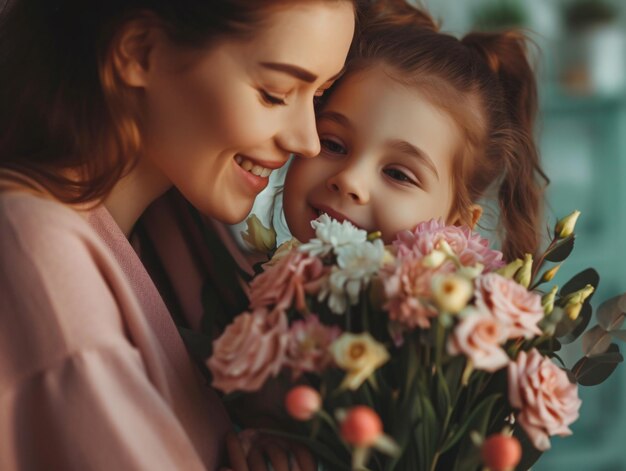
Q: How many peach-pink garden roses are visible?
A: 5